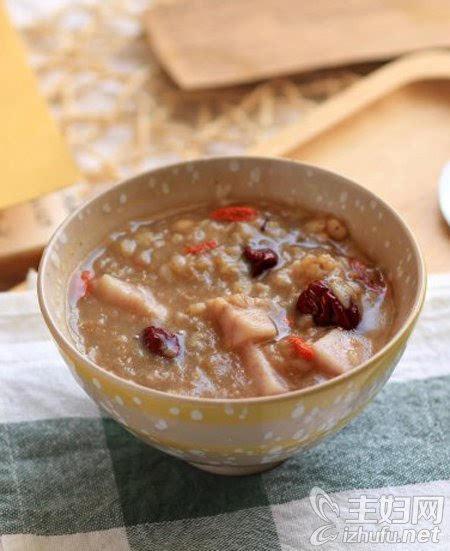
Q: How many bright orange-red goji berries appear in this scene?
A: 4